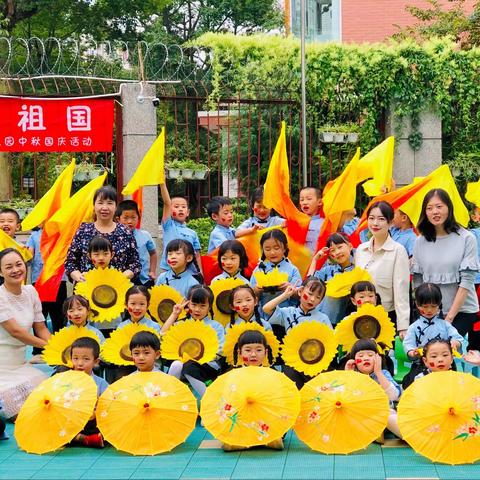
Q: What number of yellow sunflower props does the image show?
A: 11